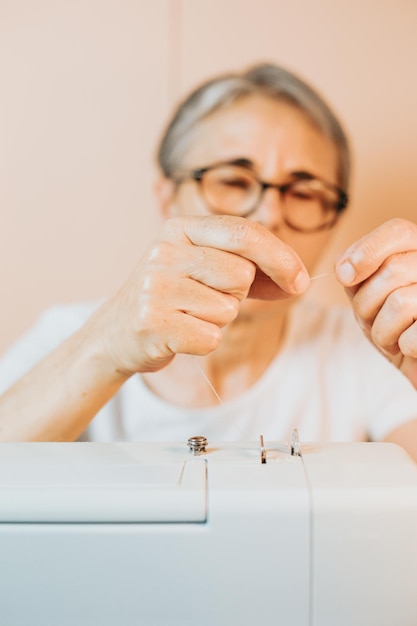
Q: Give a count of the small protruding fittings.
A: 3